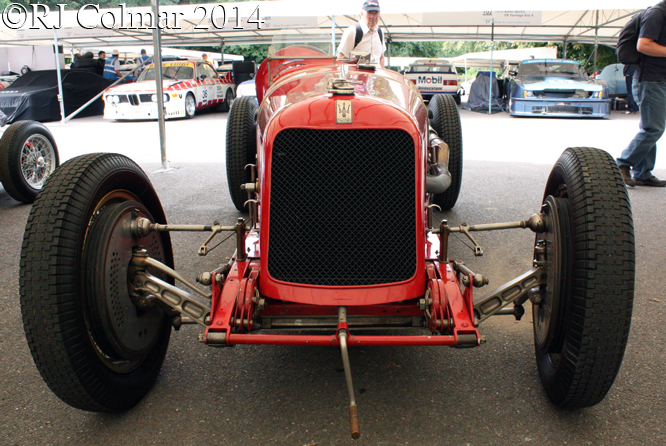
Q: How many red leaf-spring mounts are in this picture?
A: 2